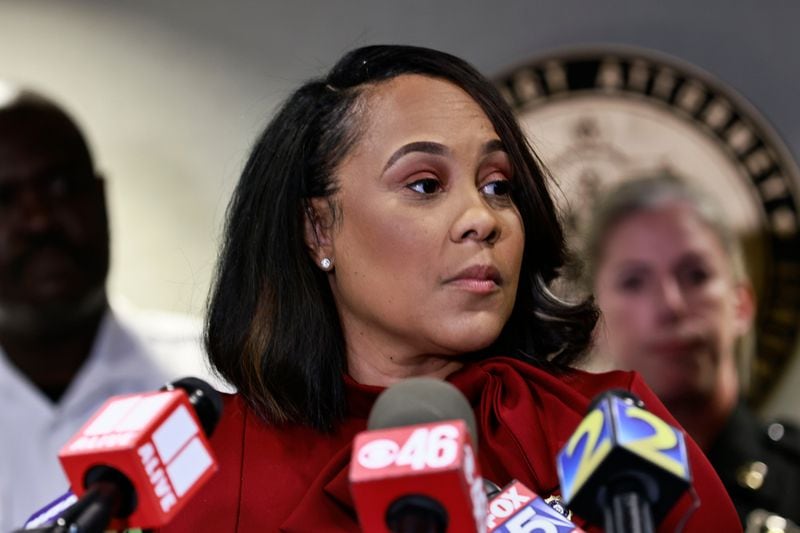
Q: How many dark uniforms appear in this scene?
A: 1